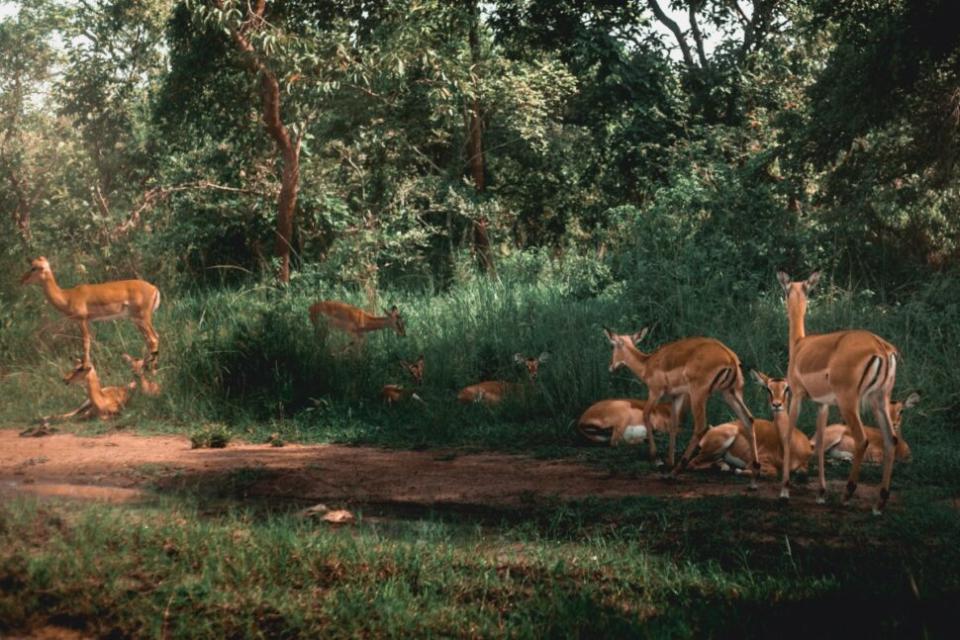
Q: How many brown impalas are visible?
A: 11